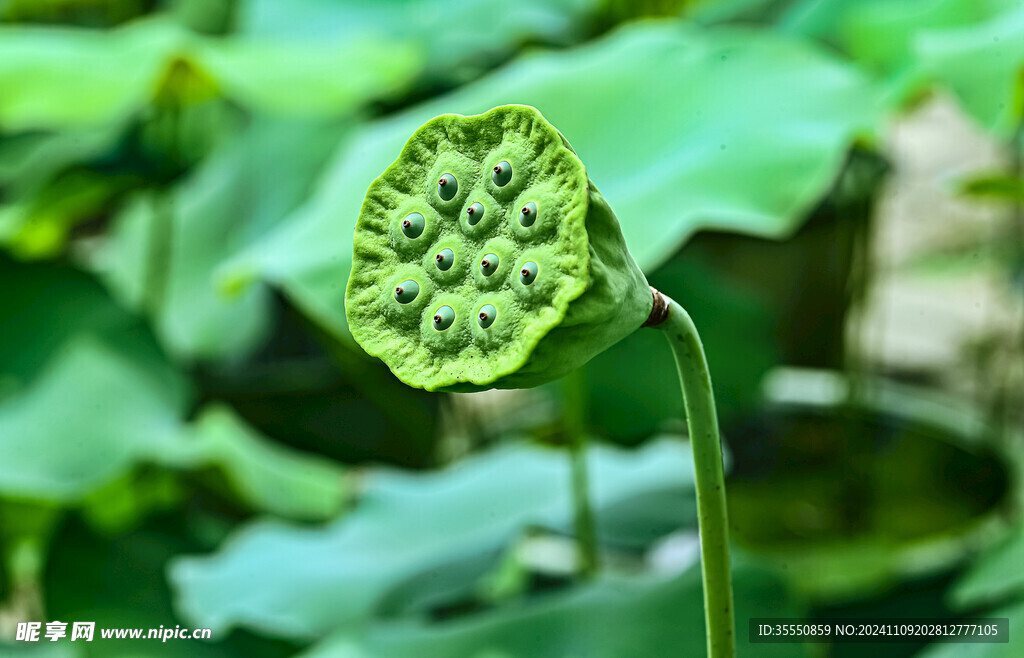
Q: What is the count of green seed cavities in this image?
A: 11